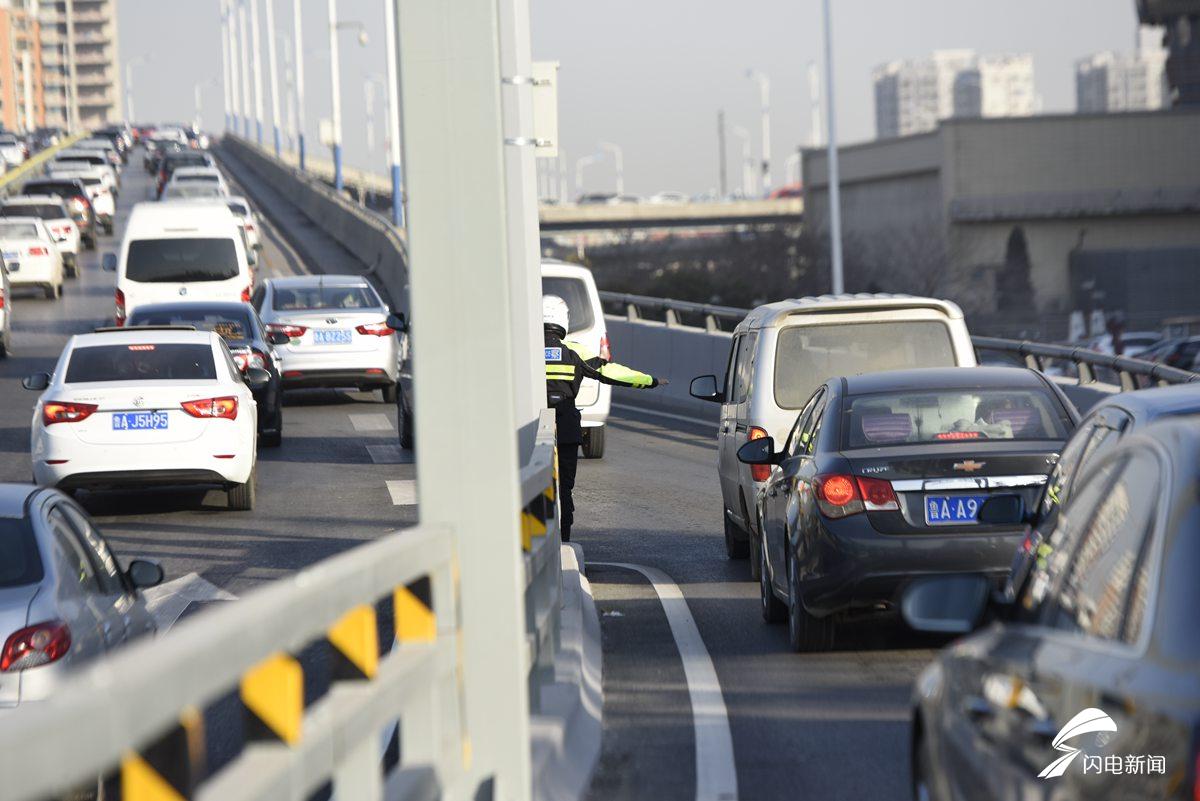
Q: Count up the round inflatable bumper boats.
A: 0